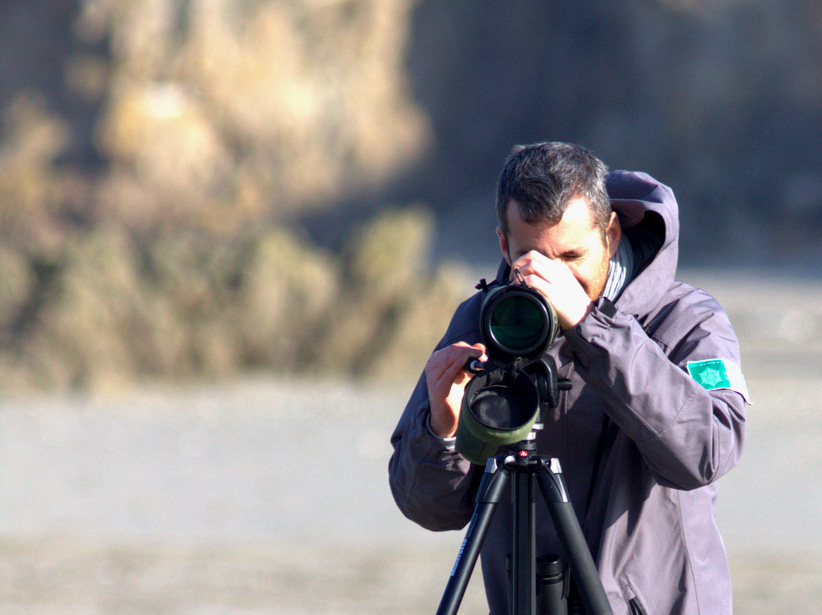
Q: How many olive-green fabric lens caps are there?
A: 1